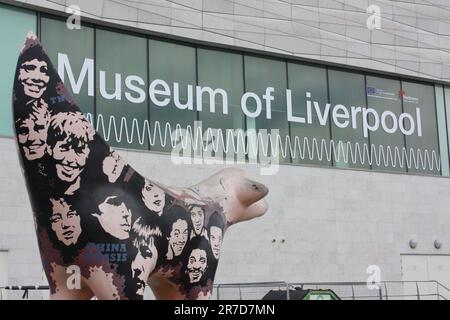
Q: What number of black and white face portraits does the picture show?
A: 12